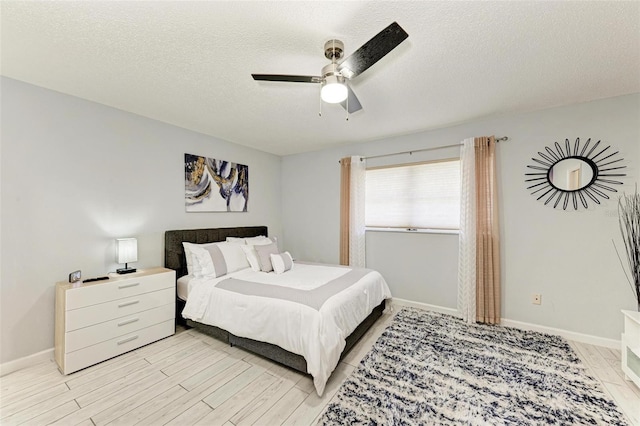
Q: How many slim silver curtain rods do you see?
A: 1